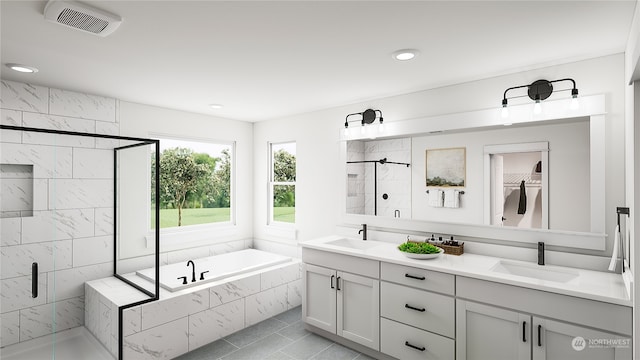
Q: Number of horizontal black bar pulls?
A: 3